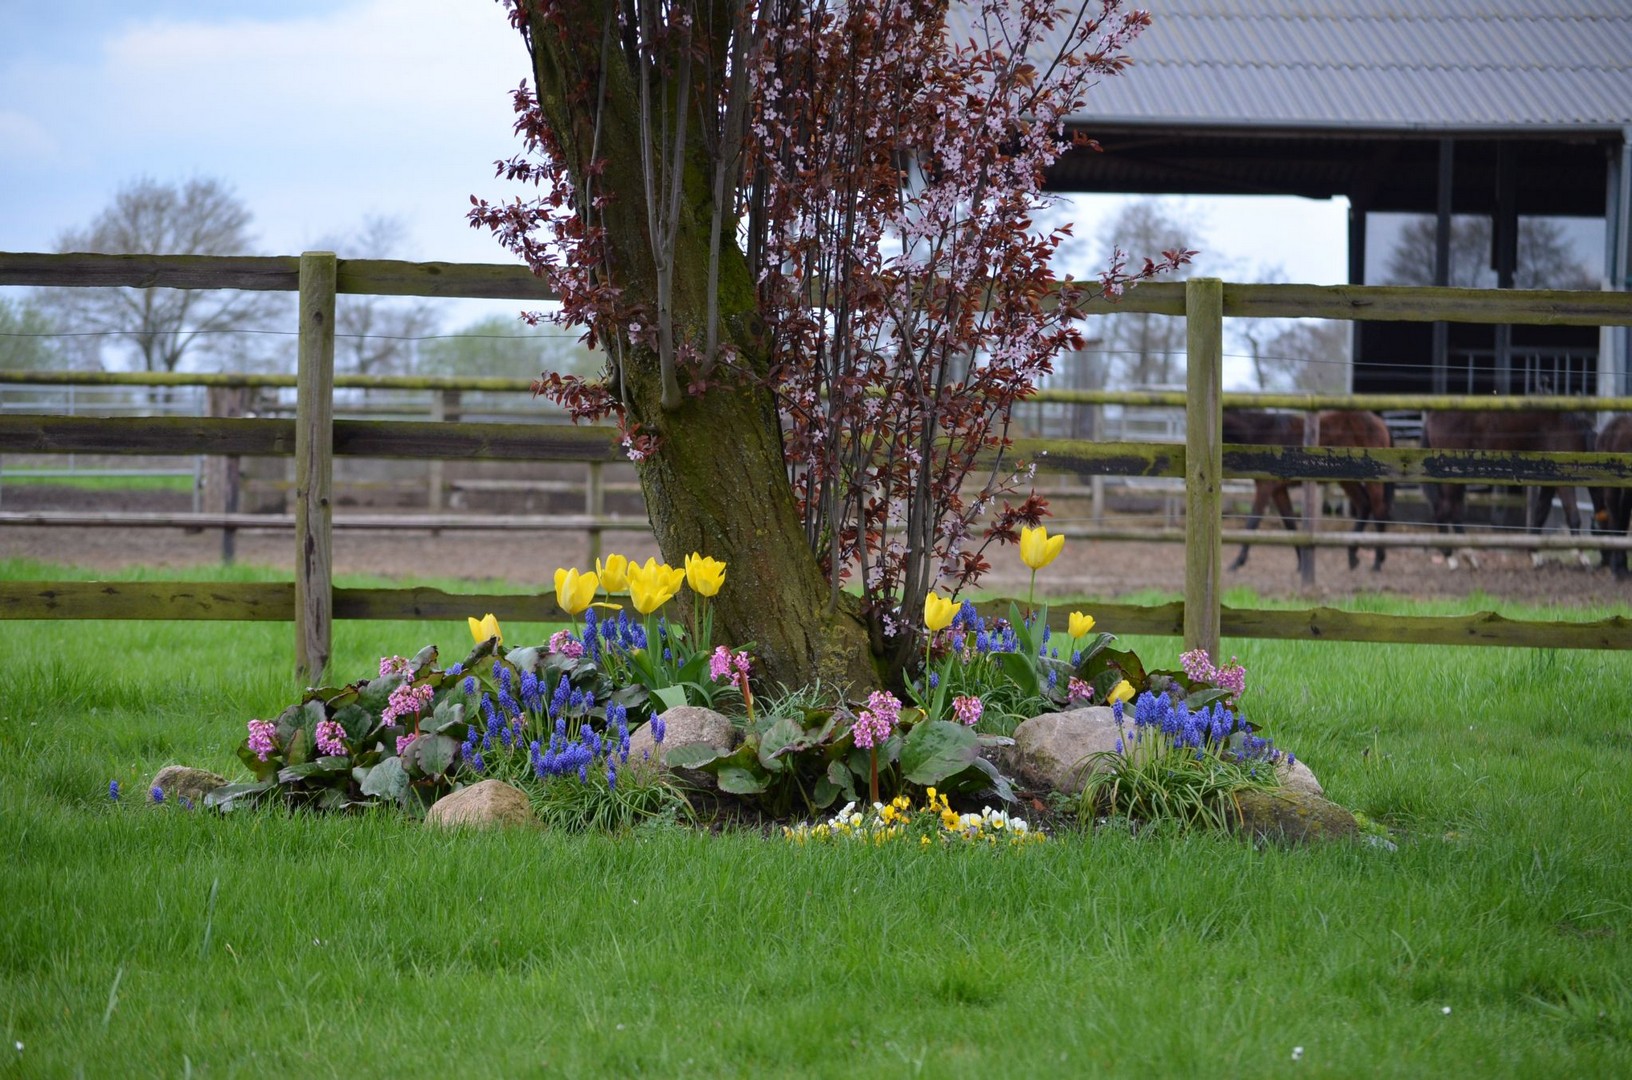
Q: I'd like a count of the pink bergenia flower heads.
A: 12